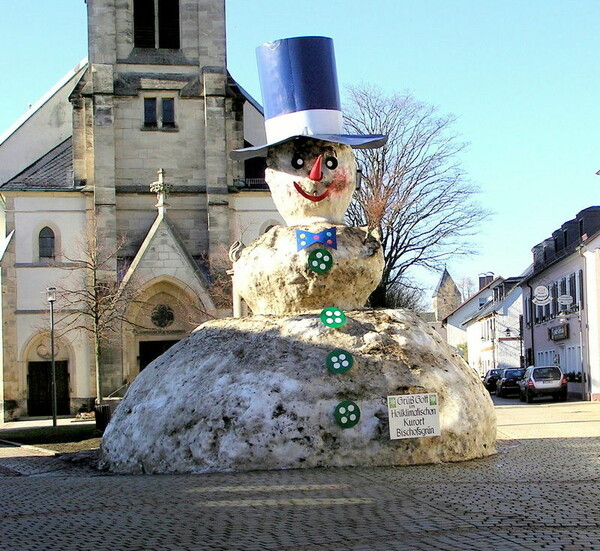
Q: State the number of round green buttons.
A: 4